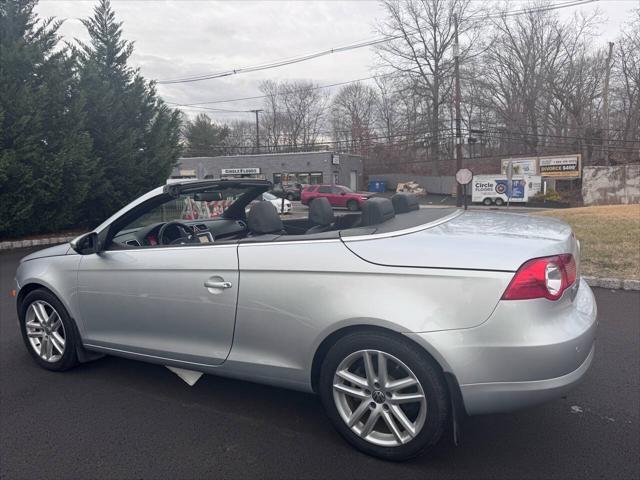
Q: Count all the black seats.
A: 4